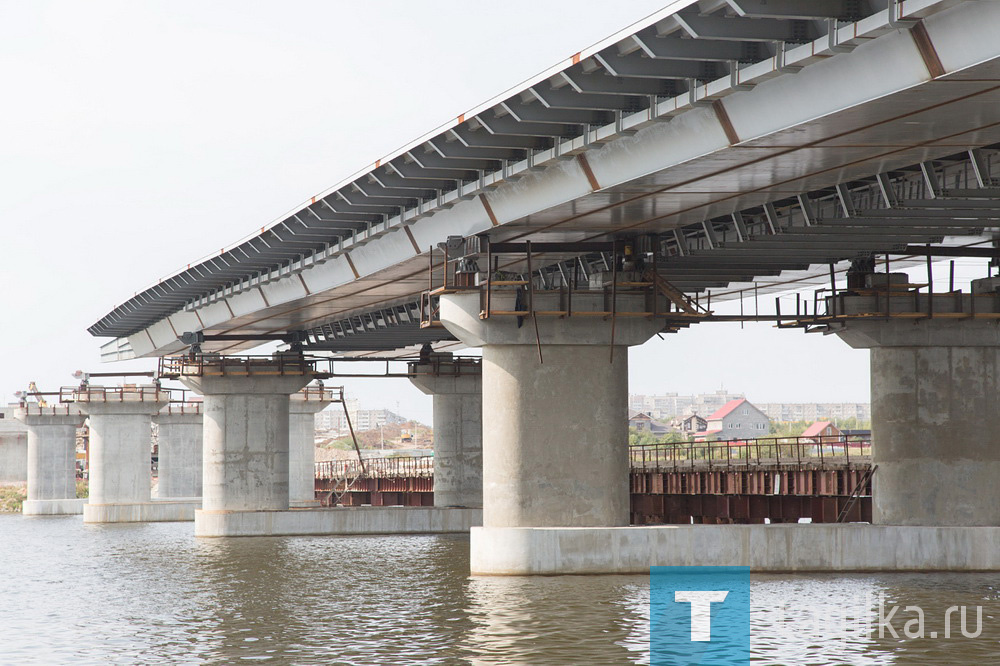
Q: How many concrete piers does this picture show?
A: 8